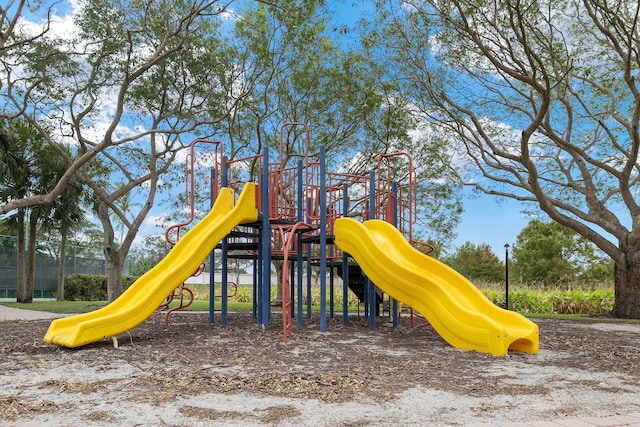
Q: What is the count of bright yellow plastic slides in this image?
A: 2